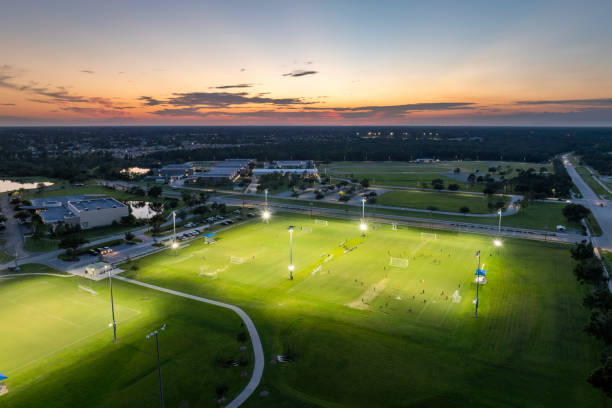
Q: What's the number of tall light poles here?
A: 8